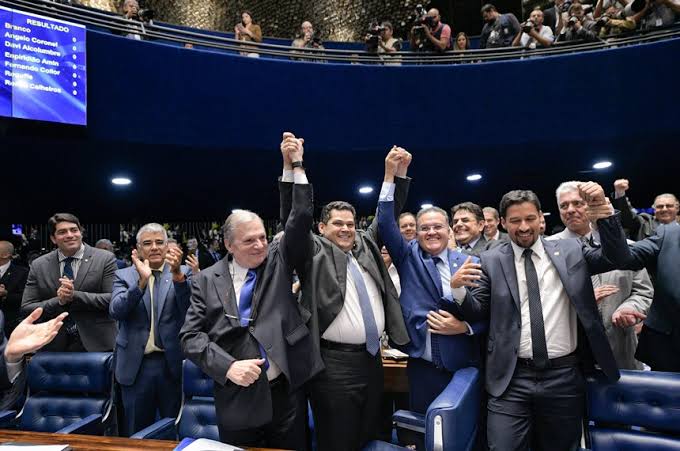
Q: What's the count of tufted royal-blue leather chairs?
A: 4